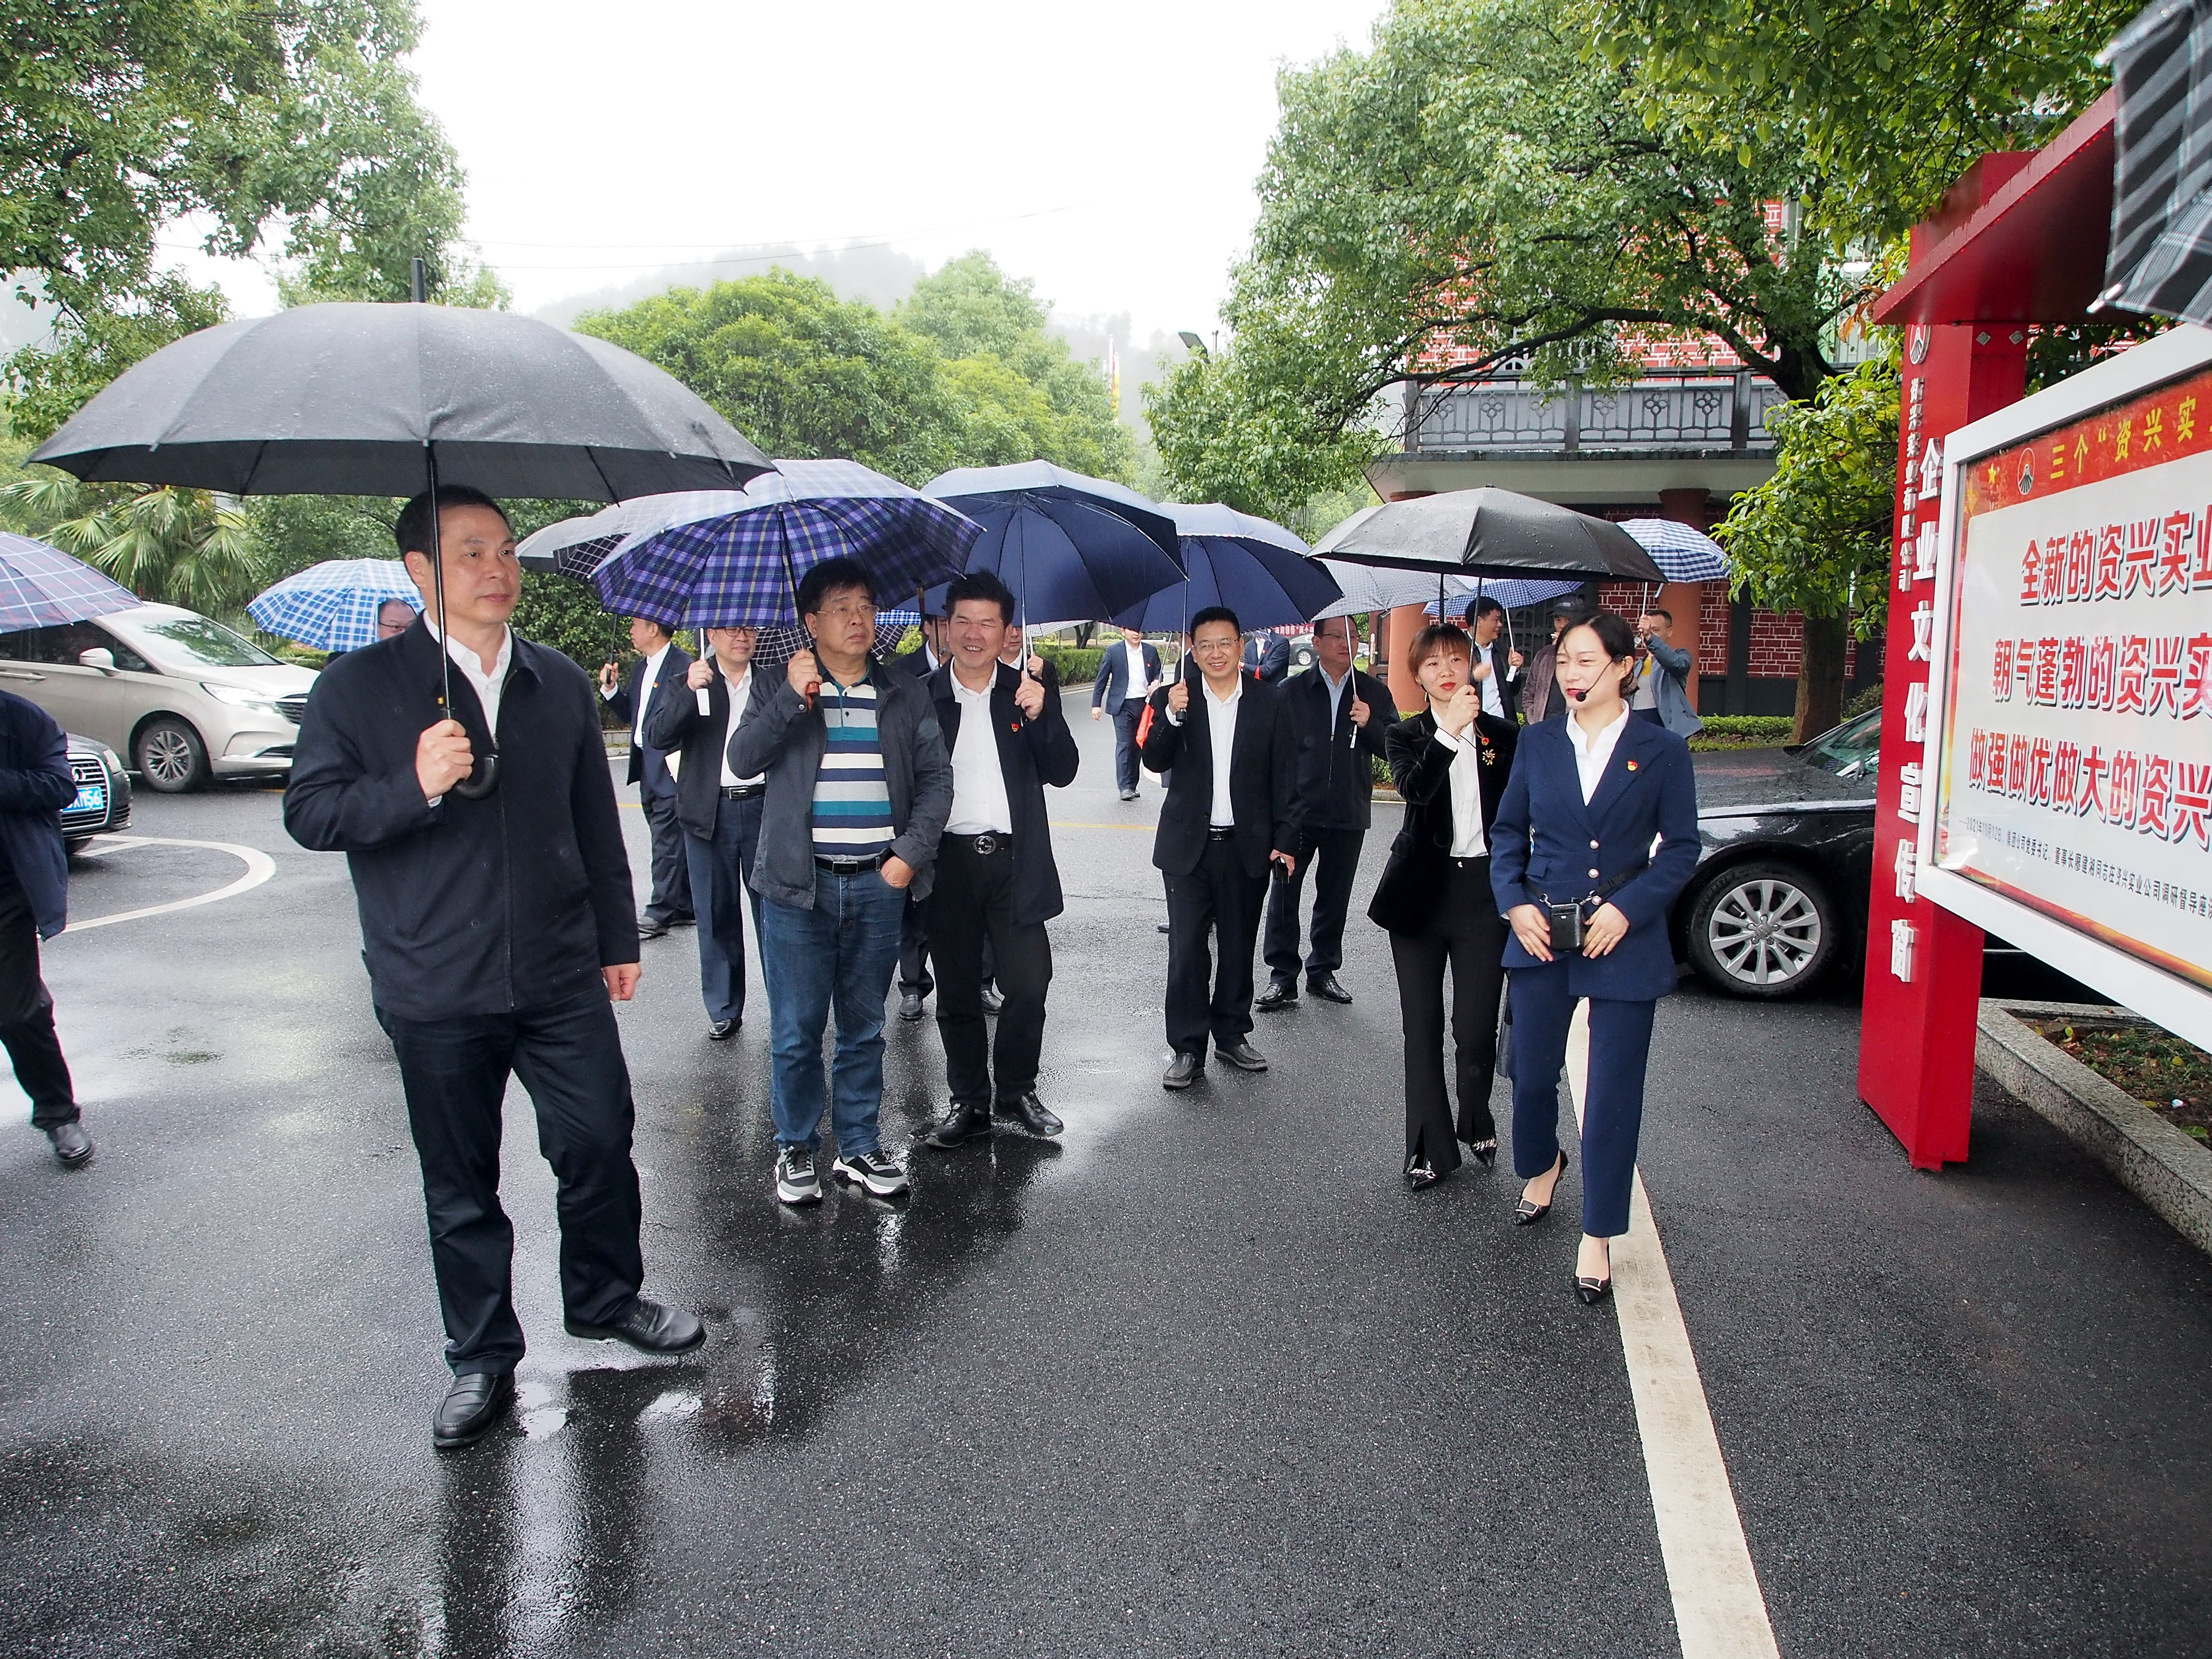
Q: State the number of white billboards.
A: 1